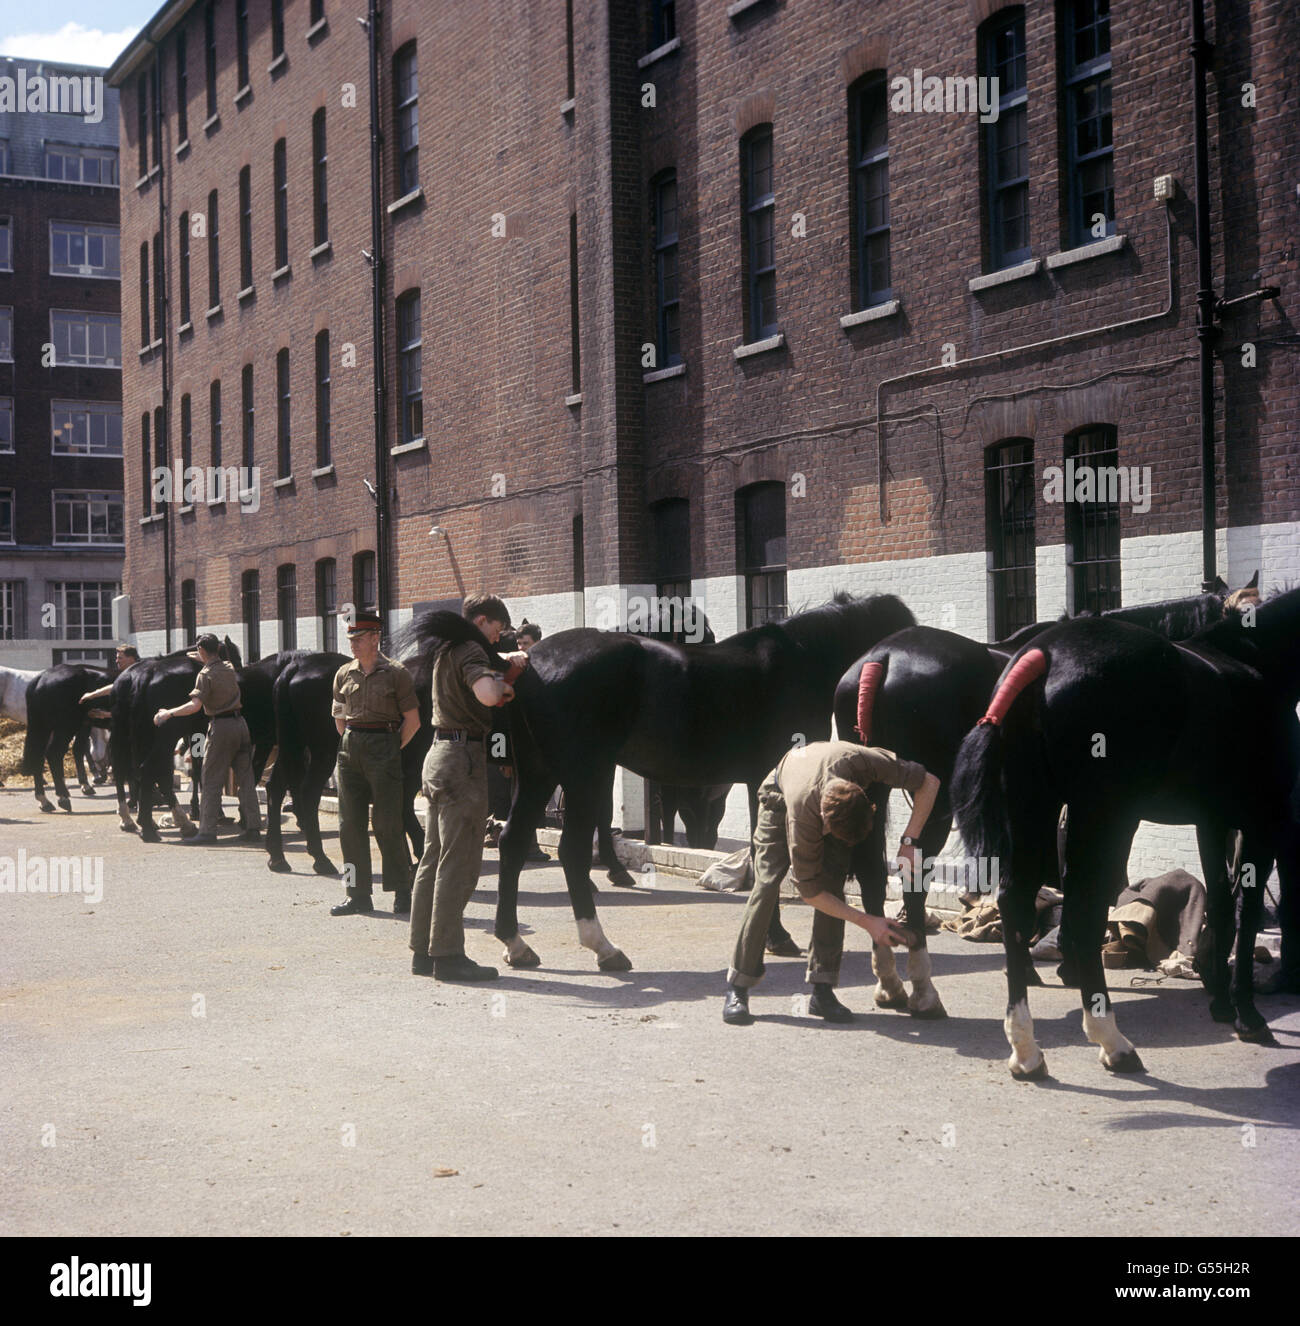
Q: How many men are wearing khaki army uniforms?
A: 4